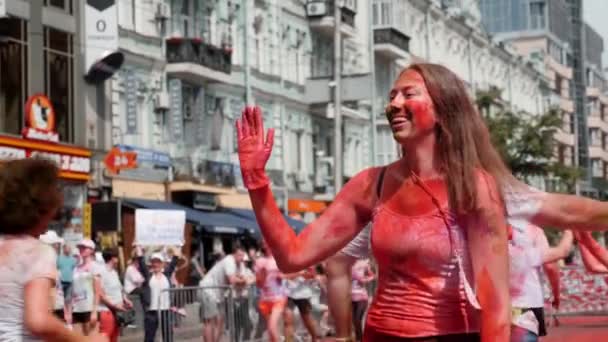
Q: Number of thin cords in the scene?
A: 1